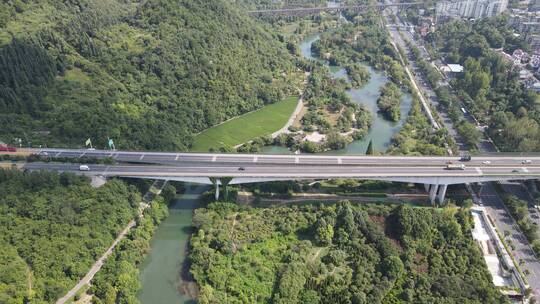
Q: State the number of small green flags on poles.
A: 2